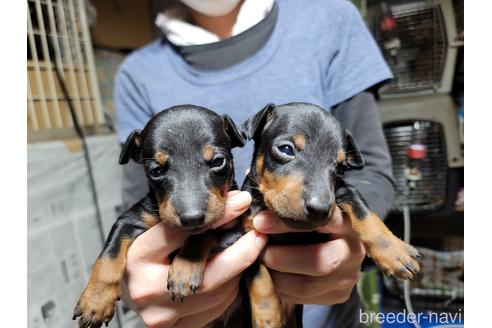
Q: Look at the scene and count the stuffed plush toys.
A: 0